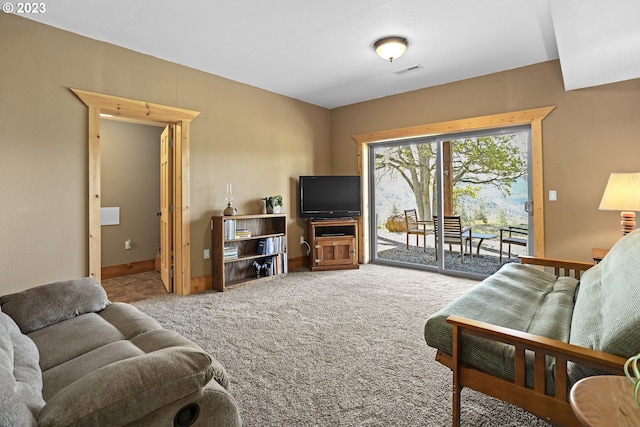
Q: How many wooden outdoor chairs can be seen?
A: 3